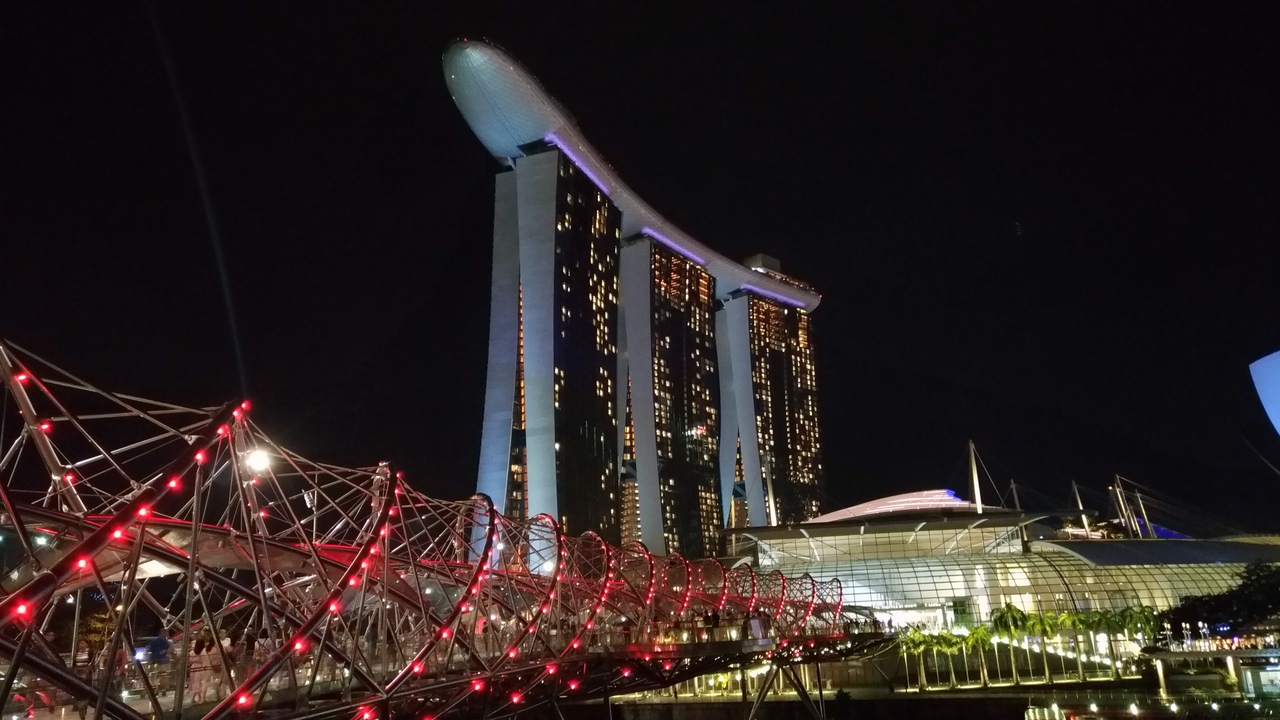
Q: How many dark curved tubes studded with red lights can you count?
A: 12